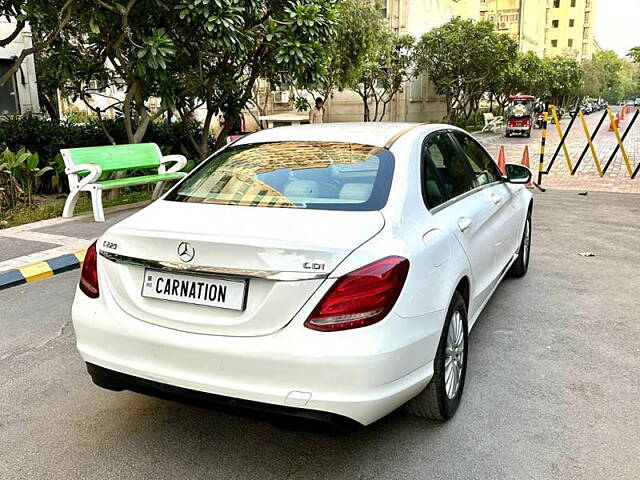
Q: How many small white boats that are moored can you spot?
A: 0